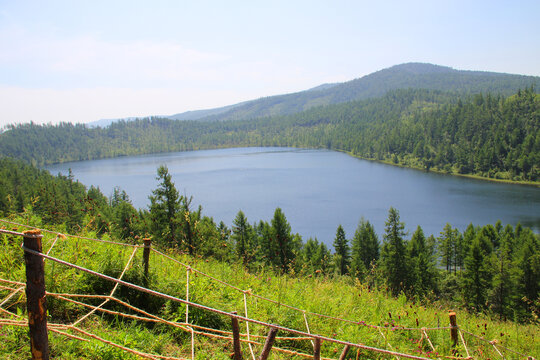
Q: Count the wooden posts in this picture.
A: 7